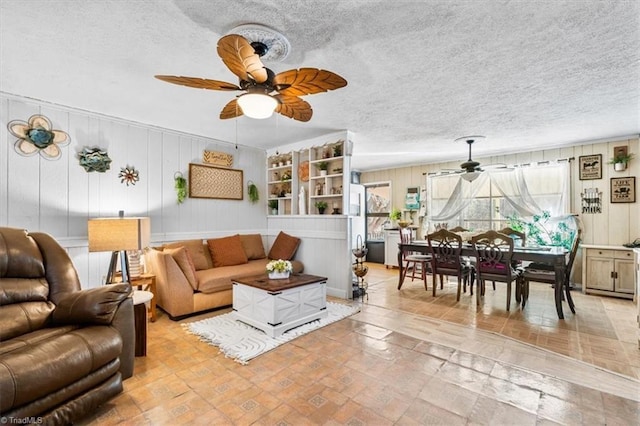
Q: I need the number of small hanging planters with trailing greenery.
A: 2